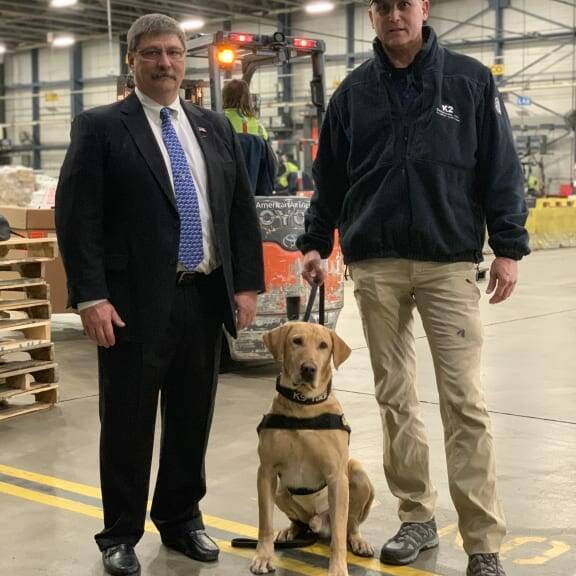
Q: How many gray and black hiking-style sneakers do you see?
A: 2